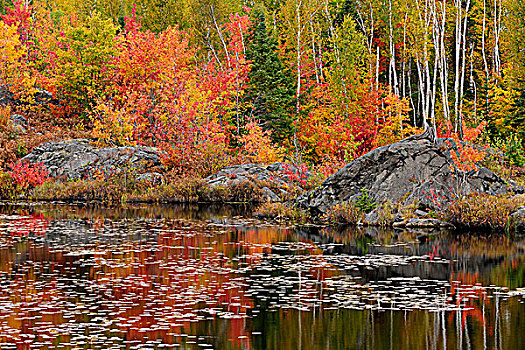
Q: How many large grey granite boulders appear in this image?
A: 3